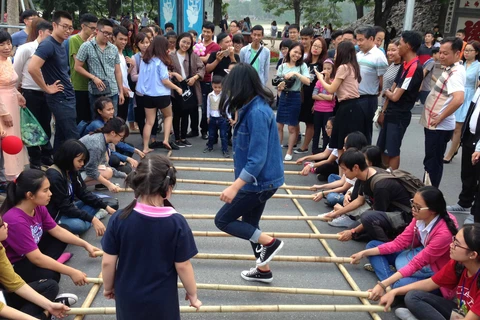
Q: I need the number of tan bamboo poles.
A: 11